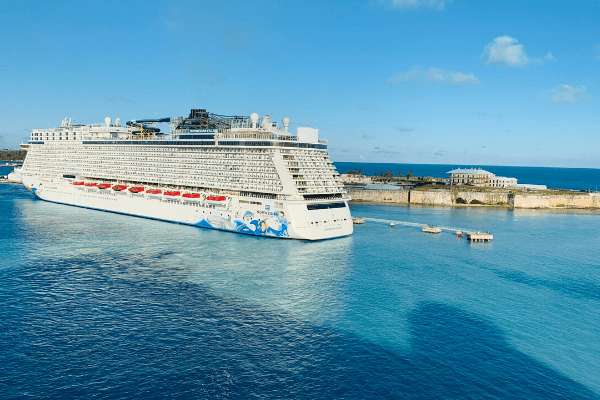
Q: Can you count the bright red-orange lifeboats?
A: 9